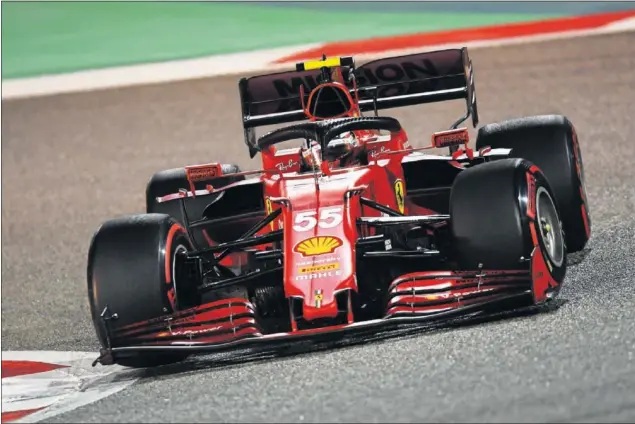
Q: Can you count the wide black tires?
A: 4